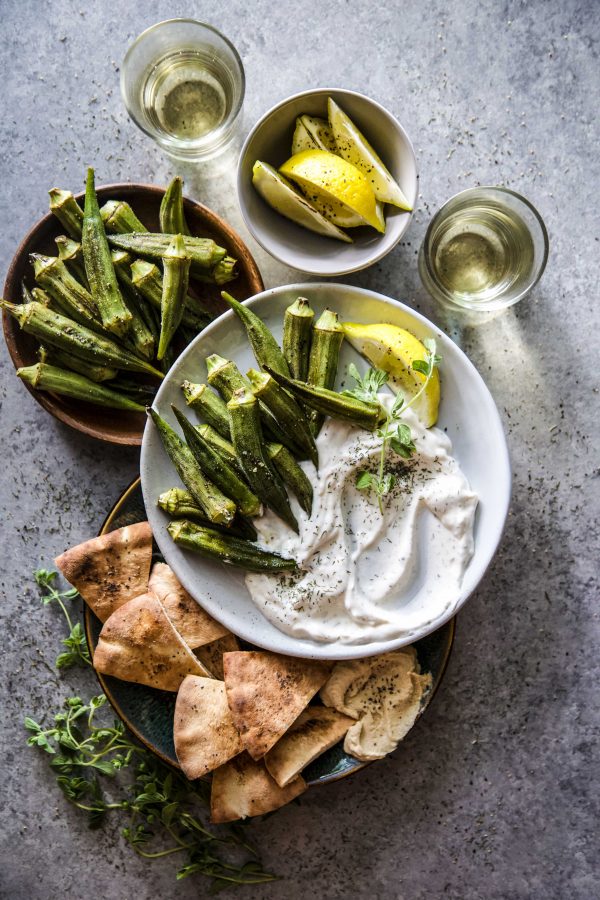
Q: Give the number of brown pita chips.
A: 8